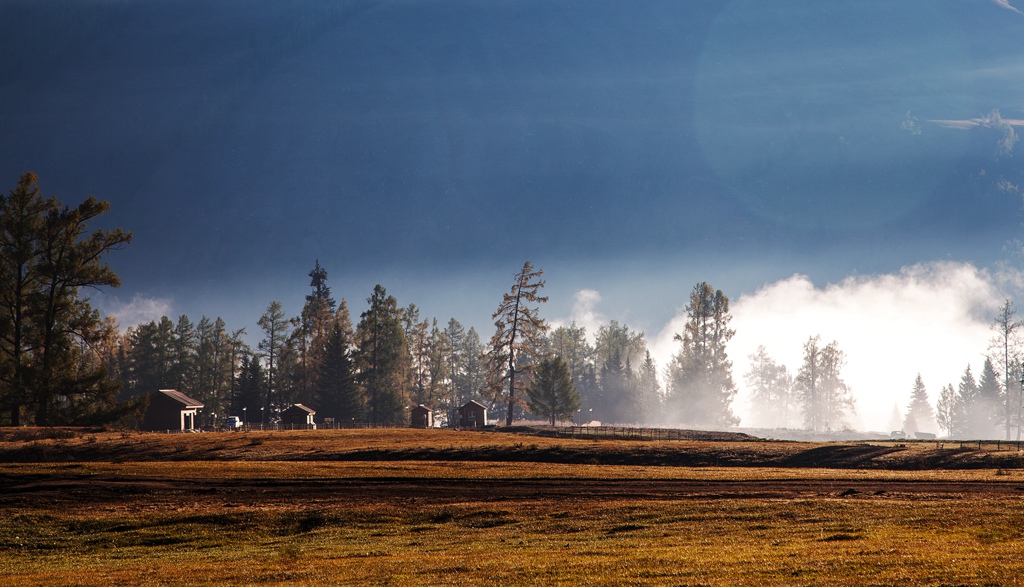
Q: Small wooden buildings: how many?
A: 4